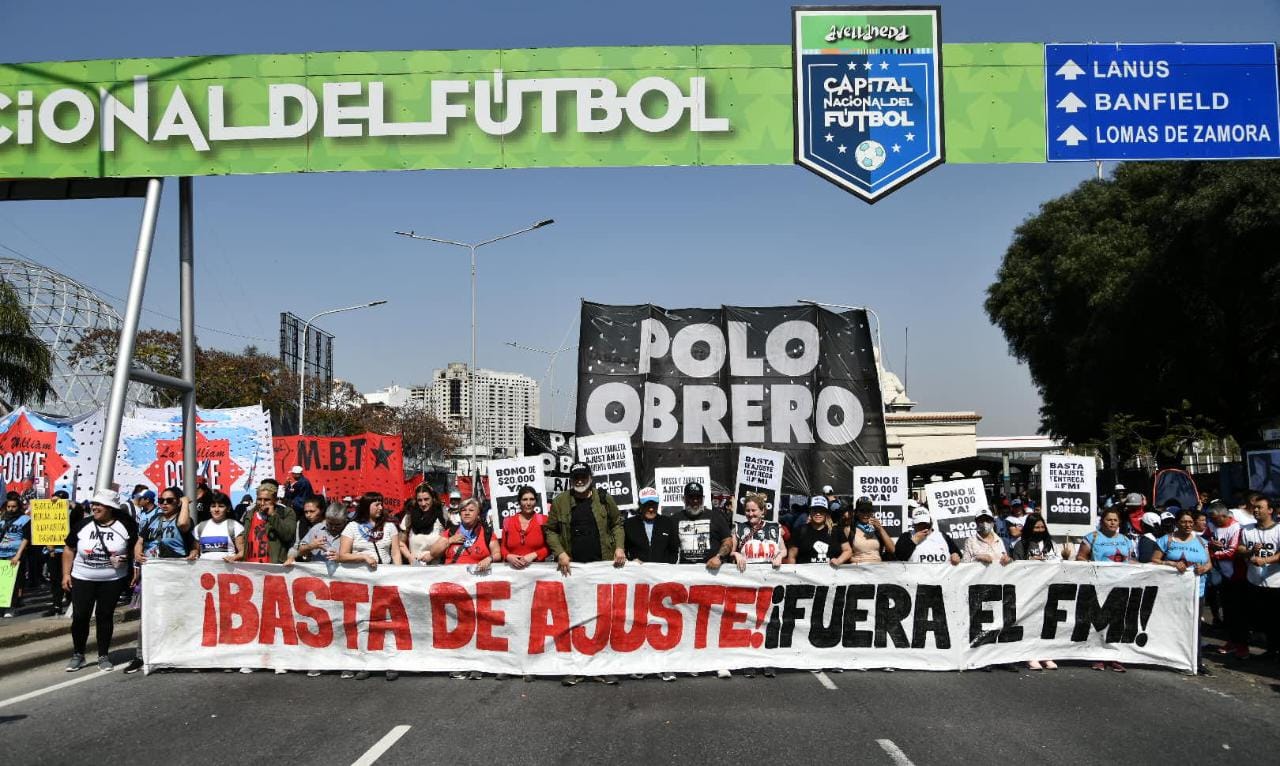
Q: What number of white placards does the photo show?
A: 7